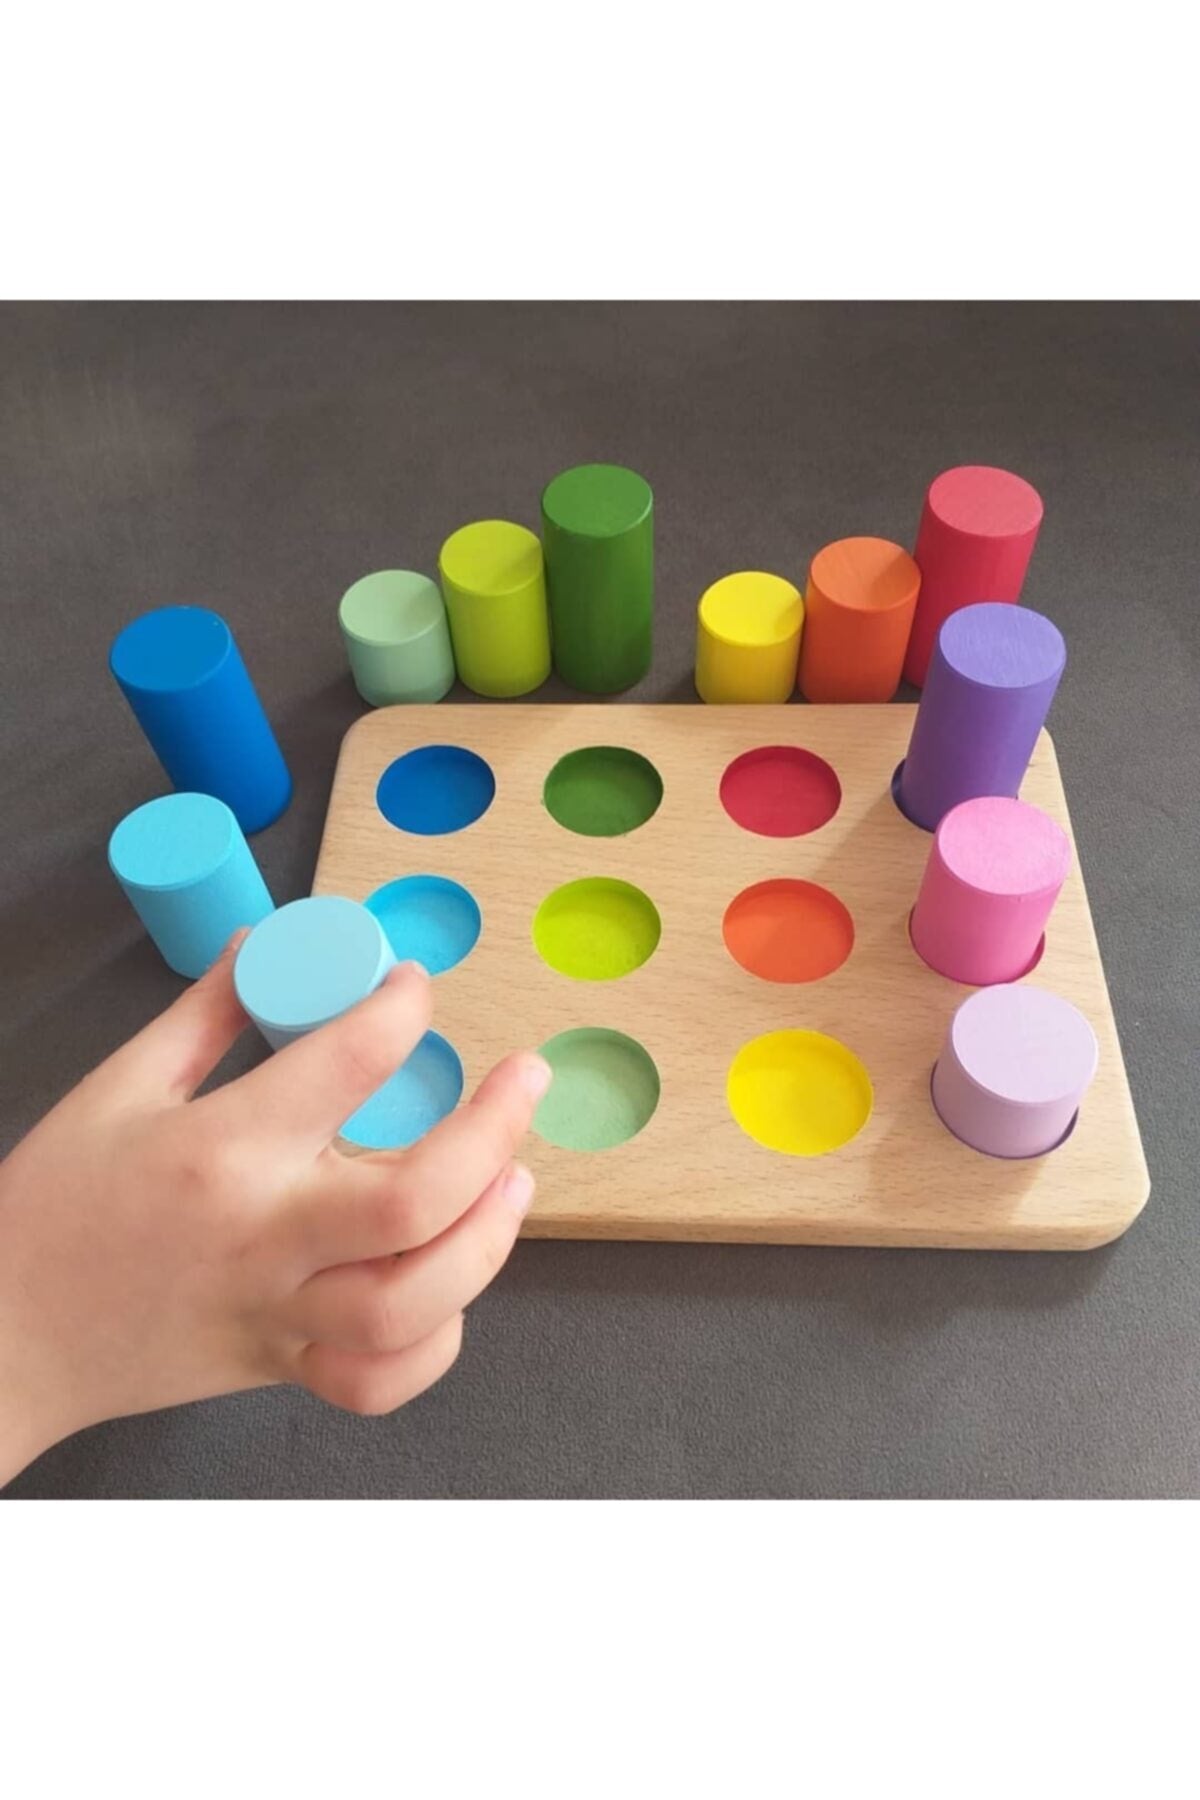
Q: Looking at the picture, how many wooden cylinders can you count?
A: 12